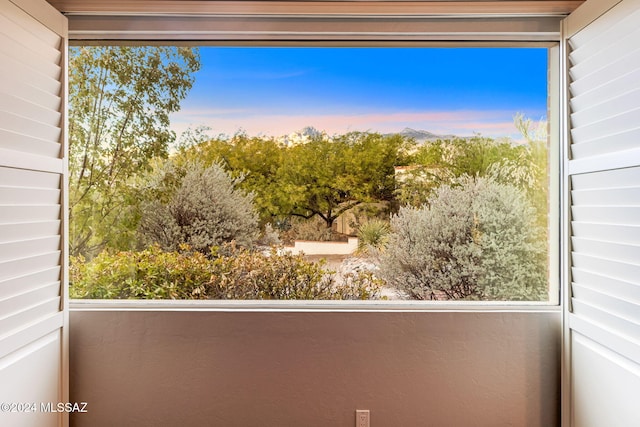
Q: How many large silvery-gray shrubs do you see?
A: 2